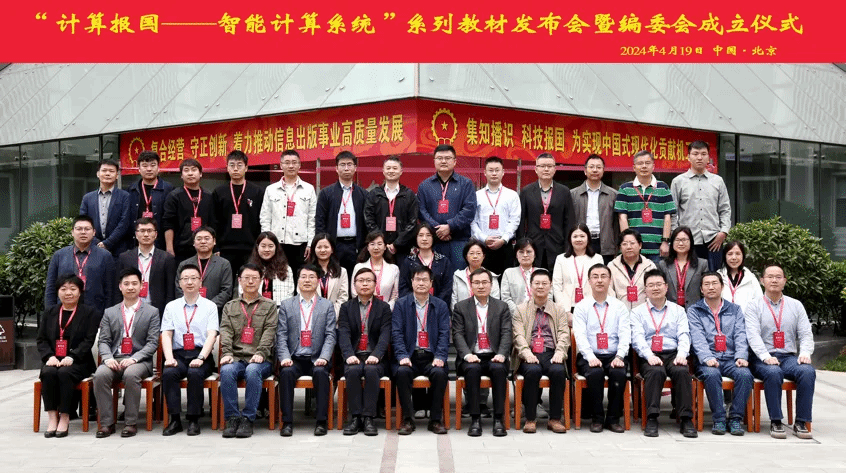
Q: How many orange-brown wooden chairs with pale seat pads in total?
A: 13